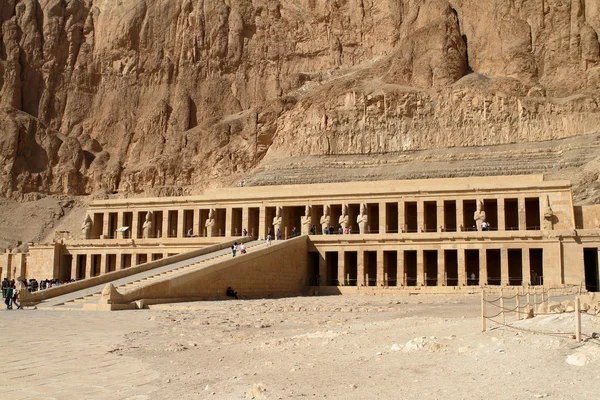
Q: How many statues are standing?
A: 10